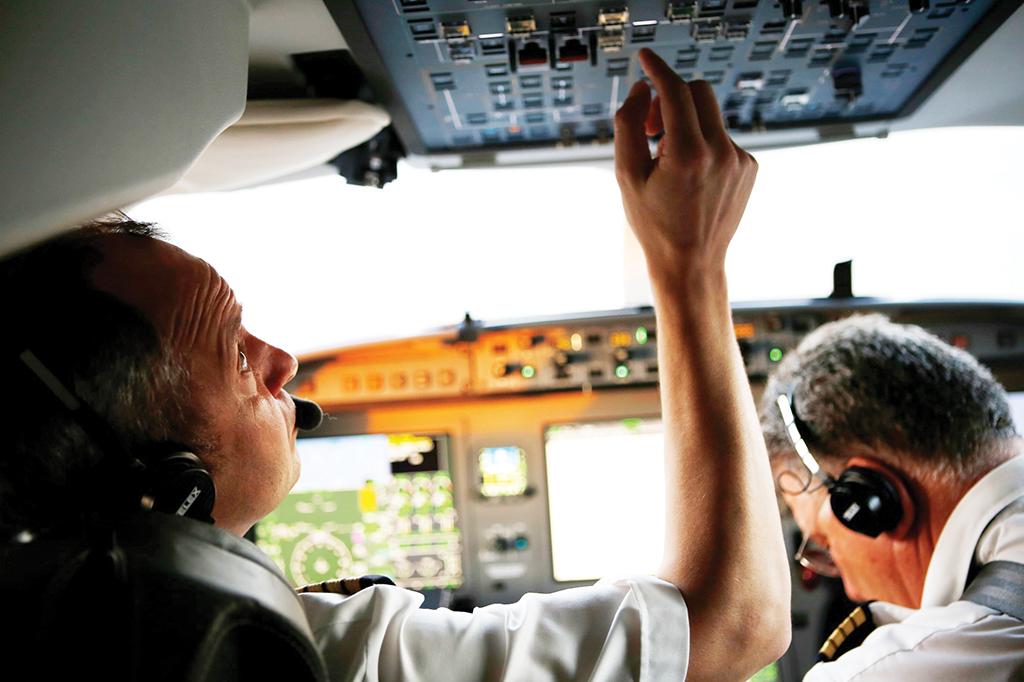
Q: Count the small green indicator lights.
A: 4